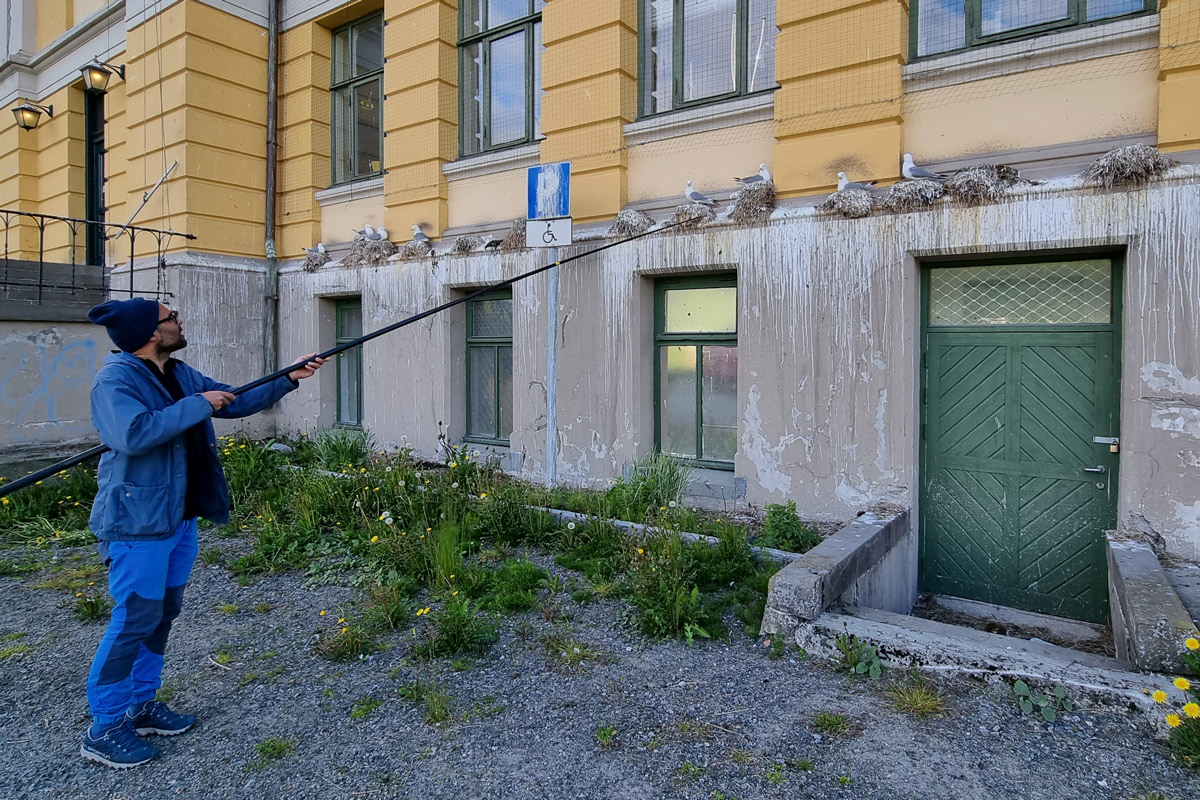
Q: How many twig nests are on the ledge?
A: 12